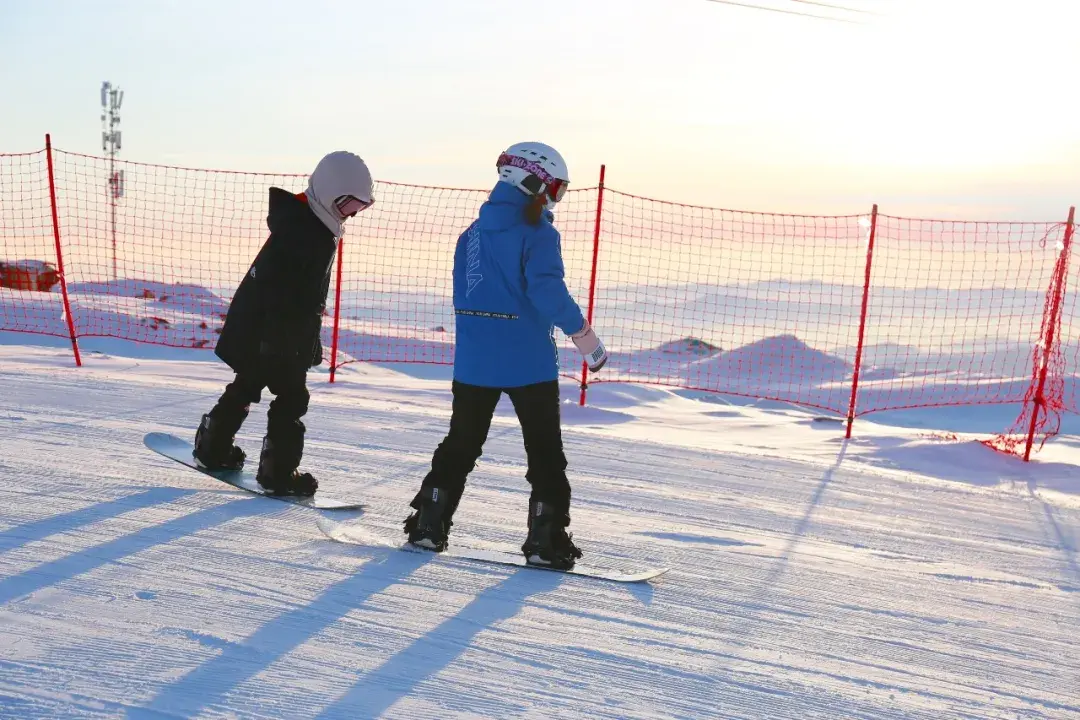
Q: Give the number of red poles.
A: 5